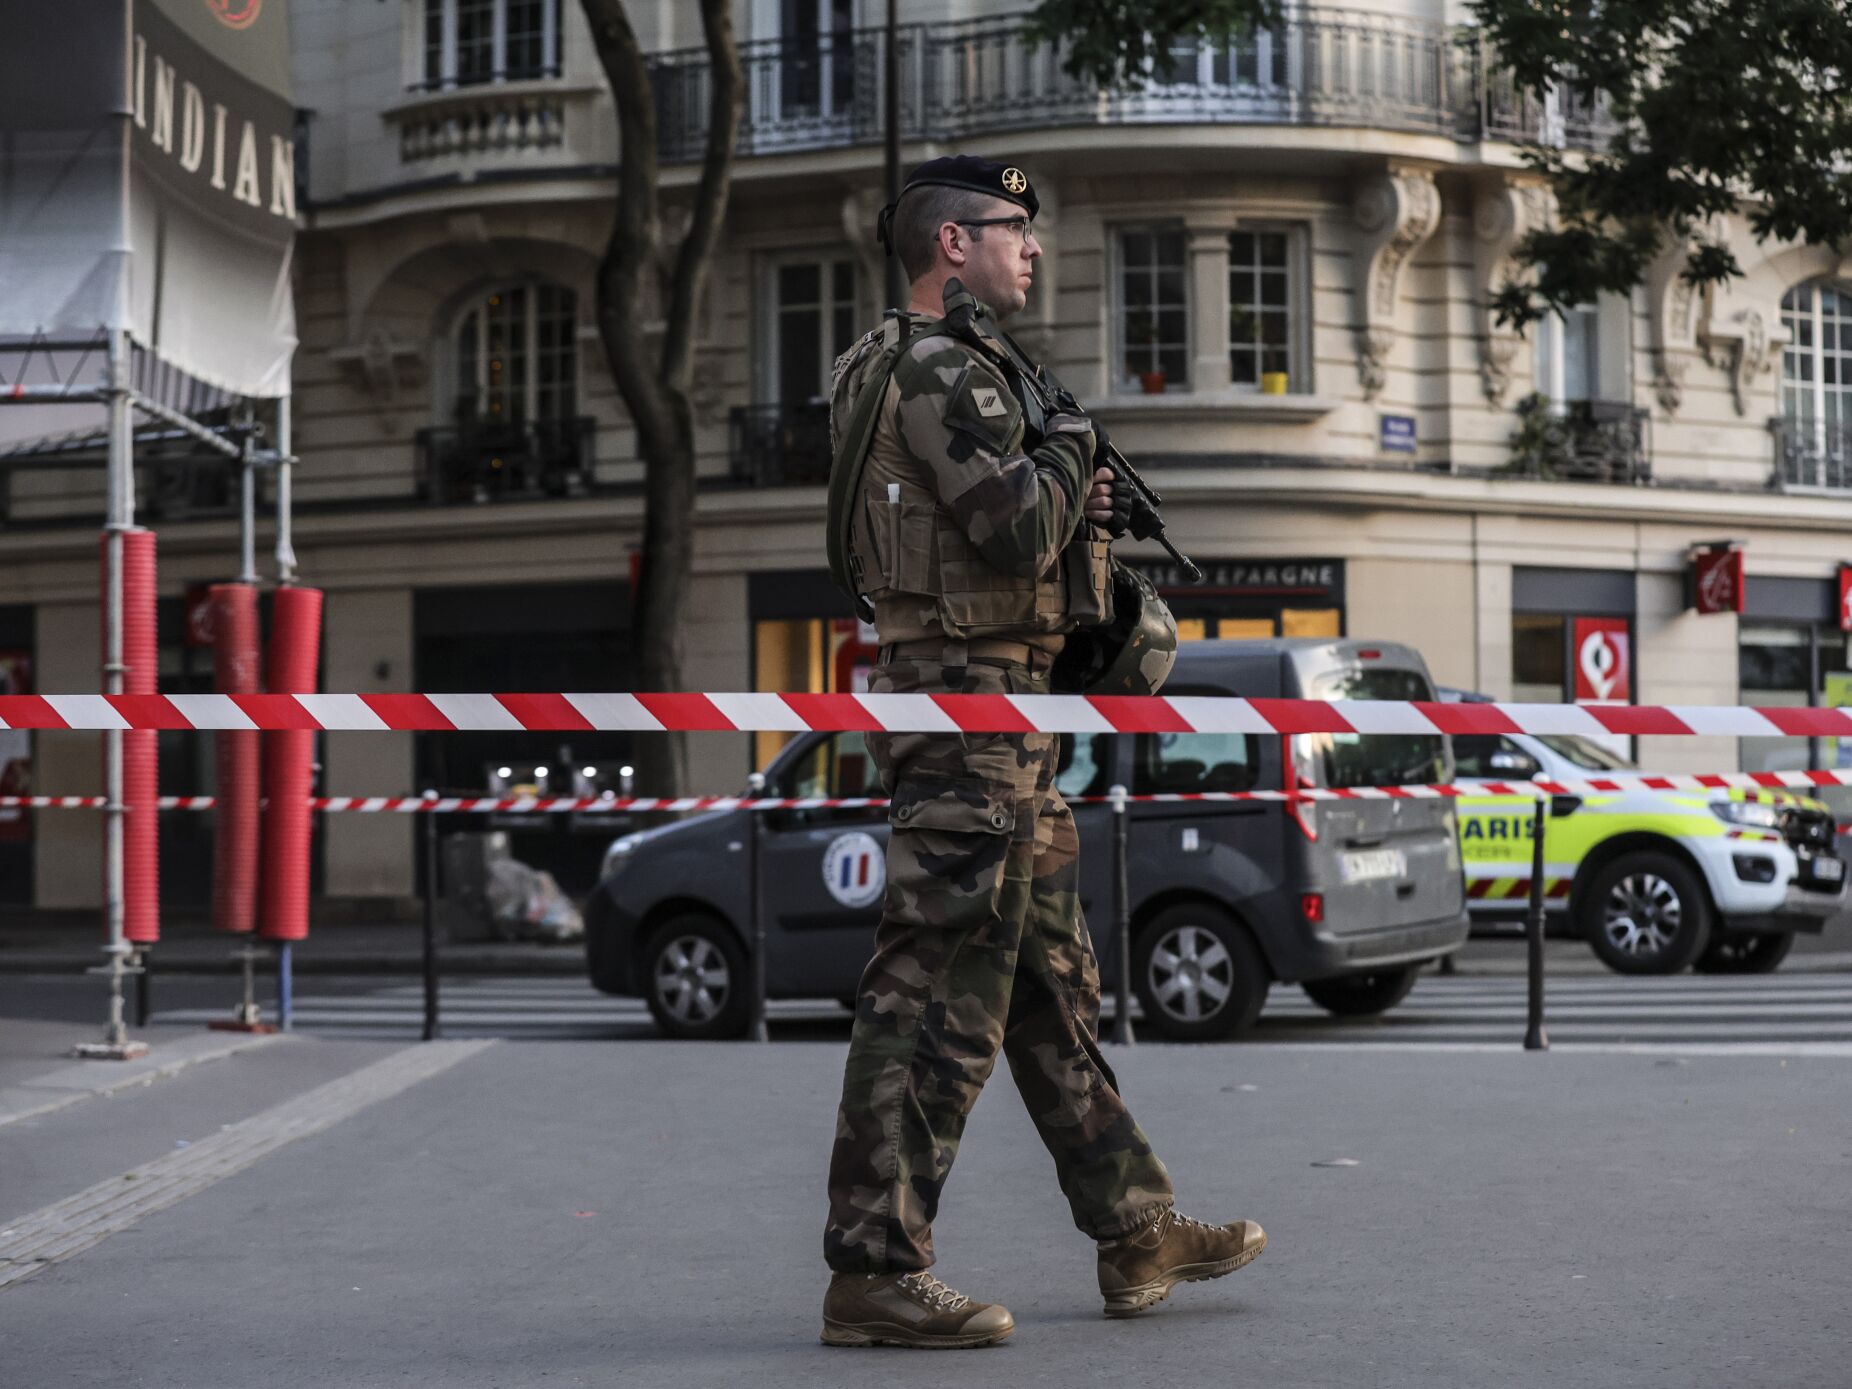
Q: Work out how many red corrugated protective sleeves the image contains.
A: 3